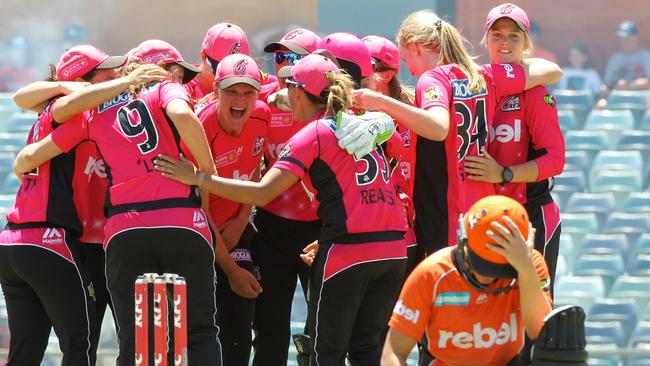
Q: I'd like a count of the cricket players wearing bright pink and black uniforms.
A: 11